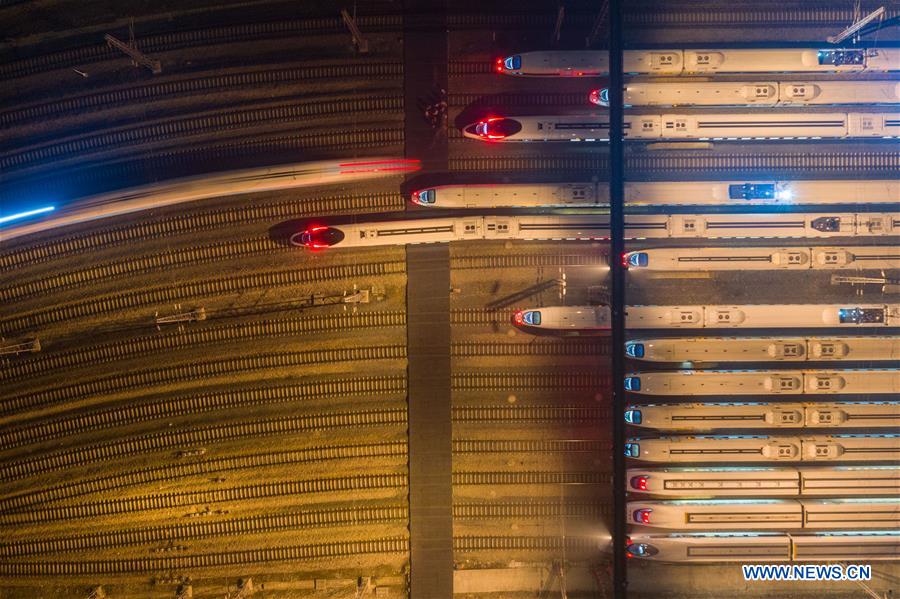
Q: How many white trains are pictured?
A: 15